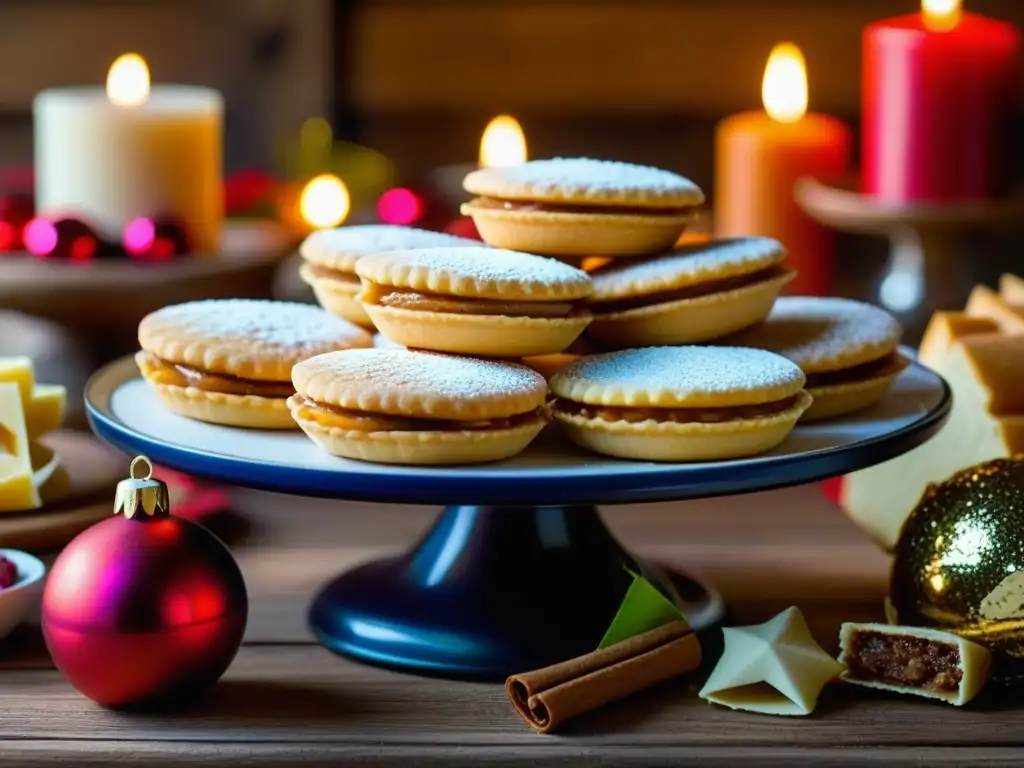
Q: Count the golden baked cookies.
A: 8